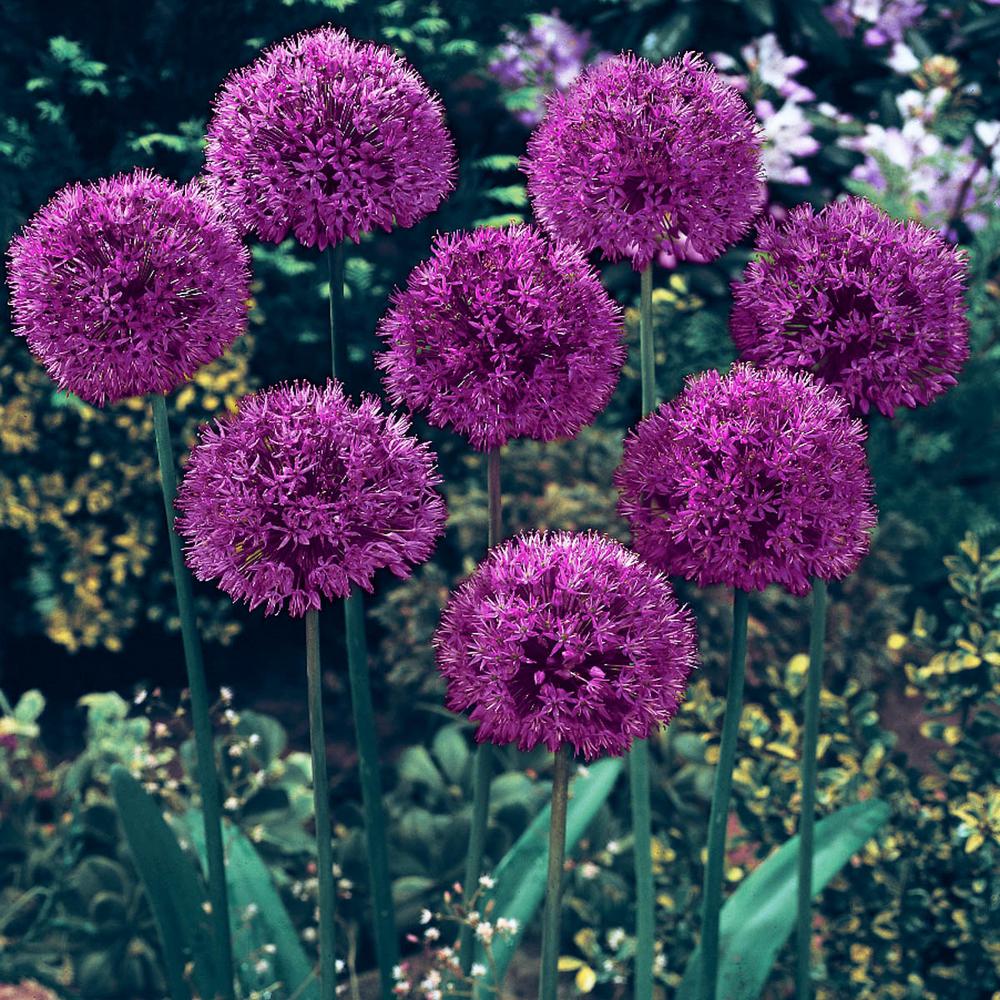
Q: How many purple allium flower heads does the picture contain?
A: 8